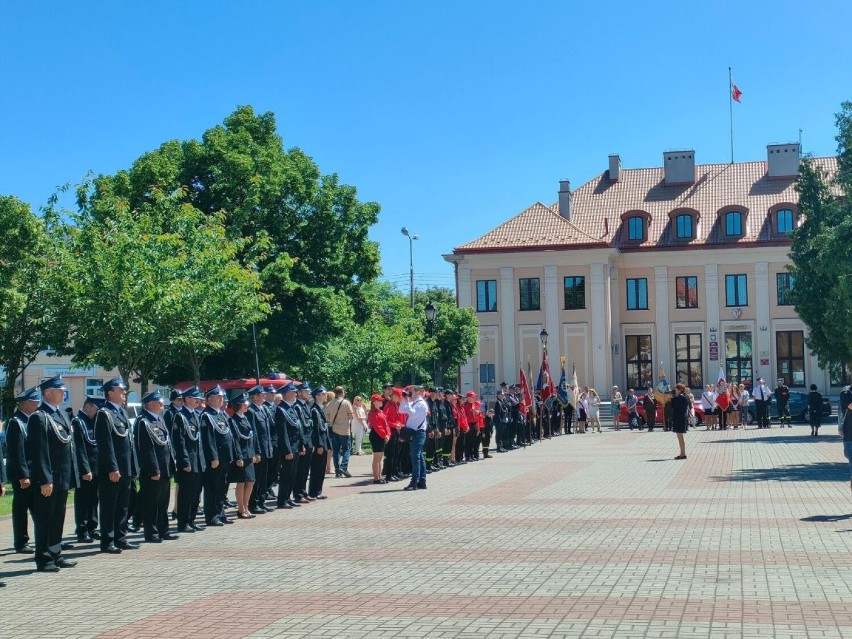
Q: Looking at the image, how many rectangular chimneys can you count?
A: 4